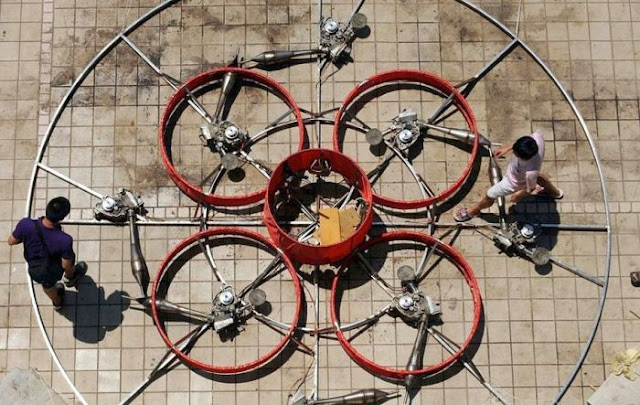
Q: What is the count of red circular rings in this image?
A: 5